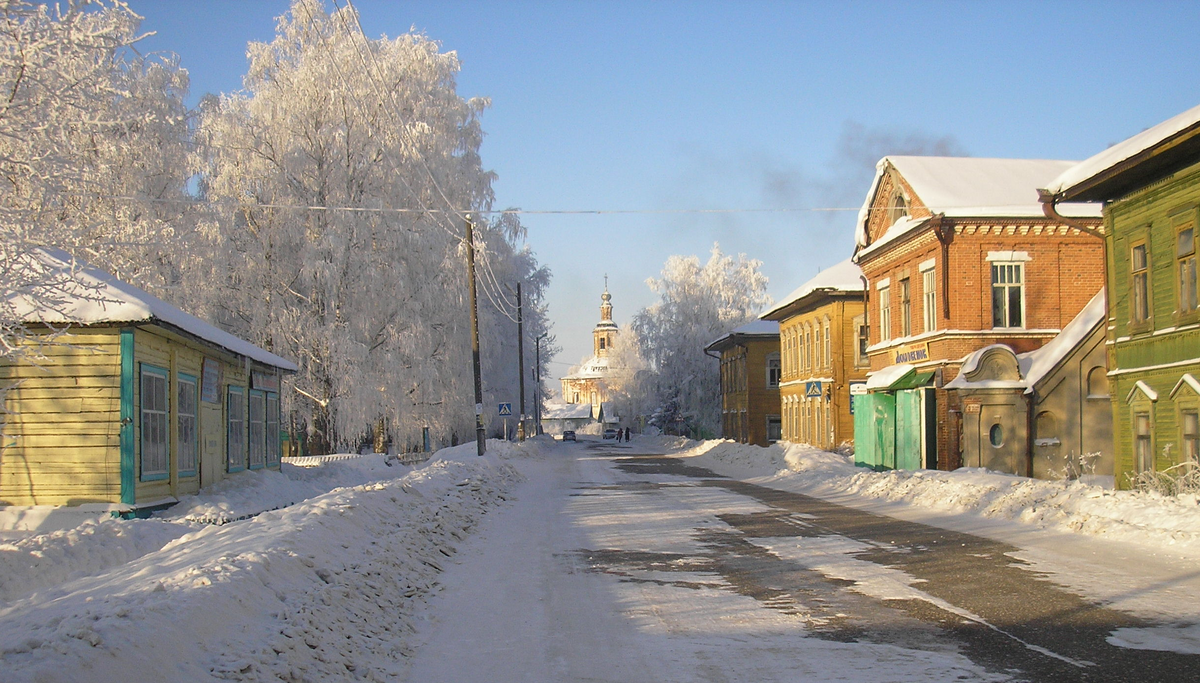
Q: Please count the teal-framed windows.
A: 5